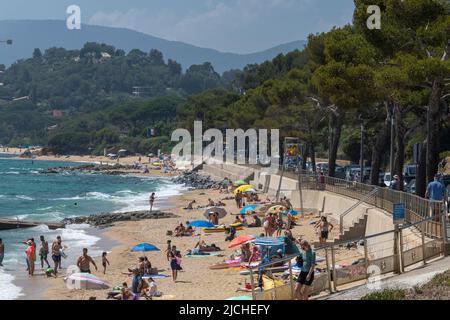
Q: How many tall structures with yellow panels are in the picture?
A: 1